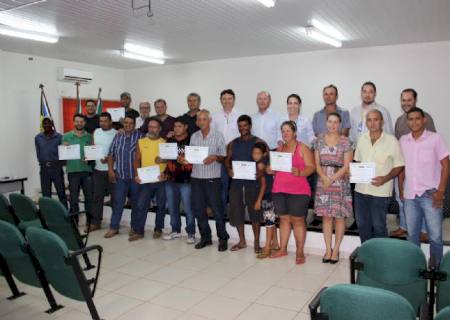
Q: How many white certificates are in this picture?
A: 9